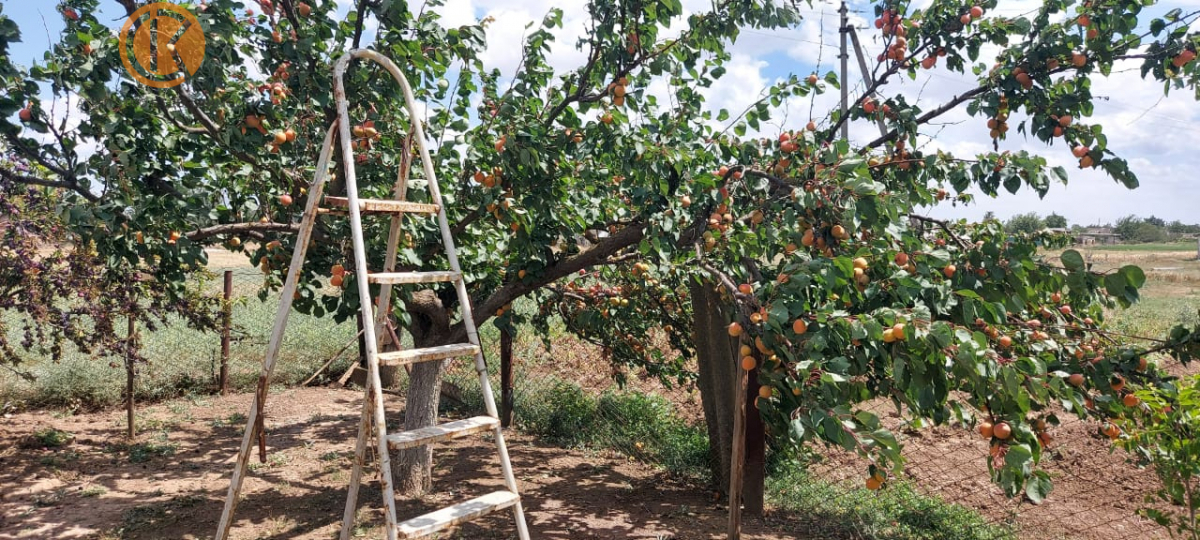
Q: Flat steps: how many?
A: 5